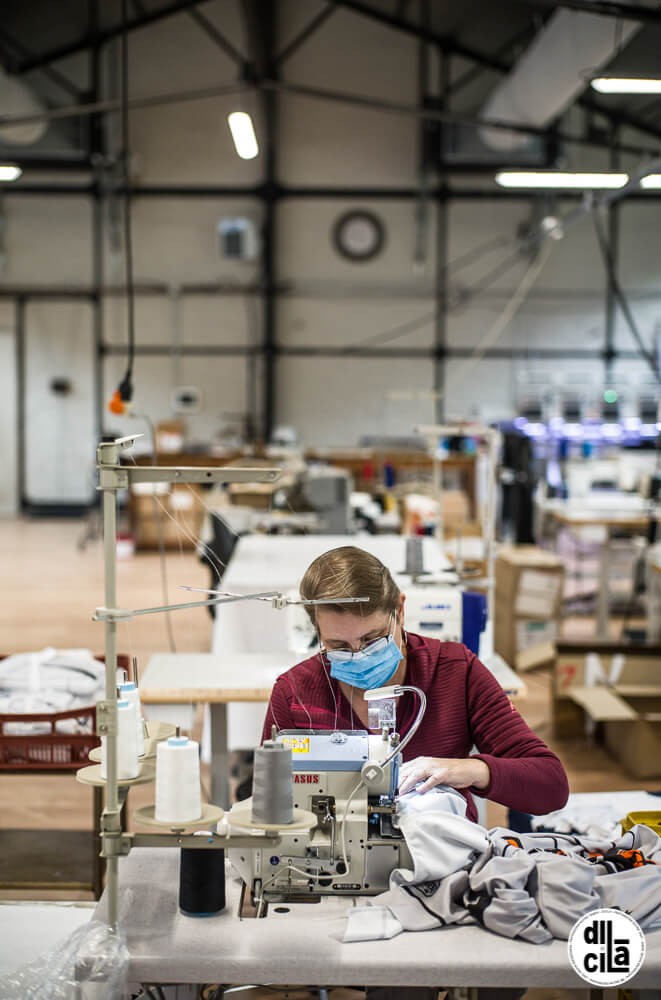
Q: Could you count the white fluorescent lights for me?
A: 5